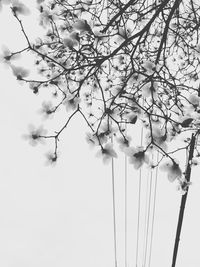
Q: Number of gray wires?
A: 5